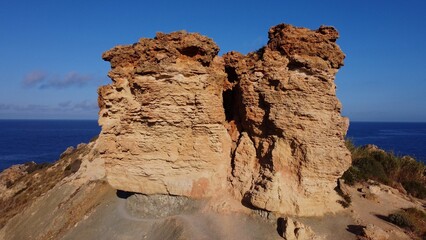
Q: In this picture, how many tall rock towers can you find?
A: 2